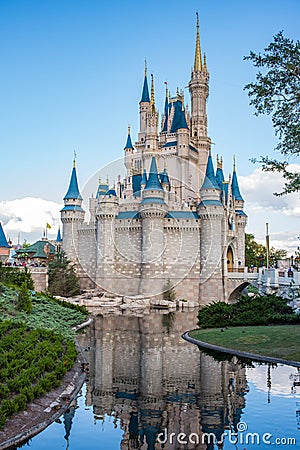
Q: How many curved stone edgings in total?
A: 2